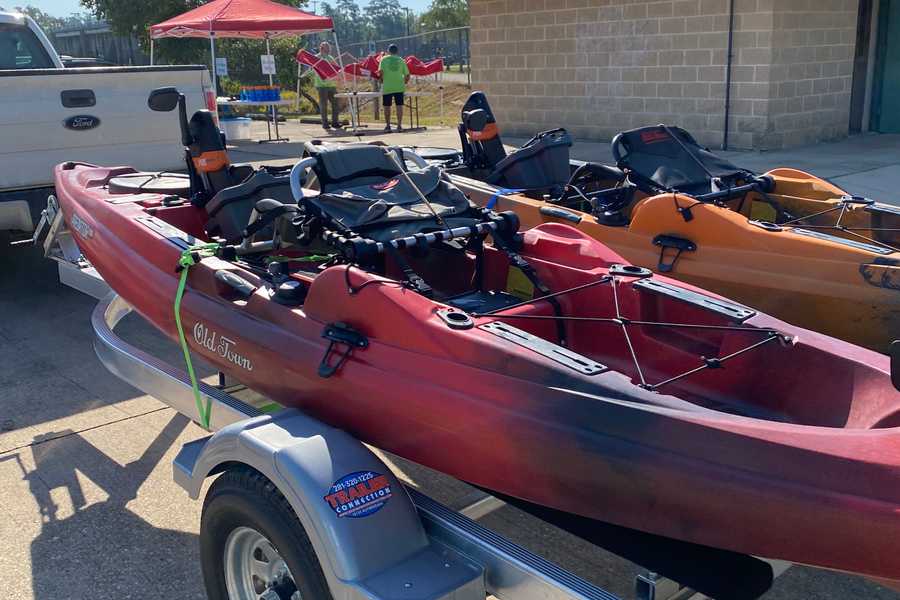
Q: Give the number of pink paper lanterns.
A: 0